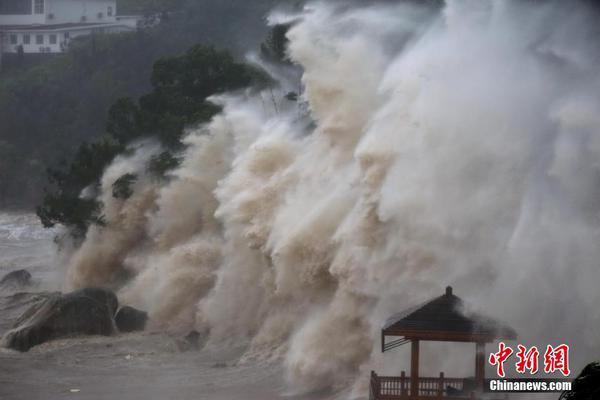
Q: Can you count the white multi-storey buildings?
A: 1